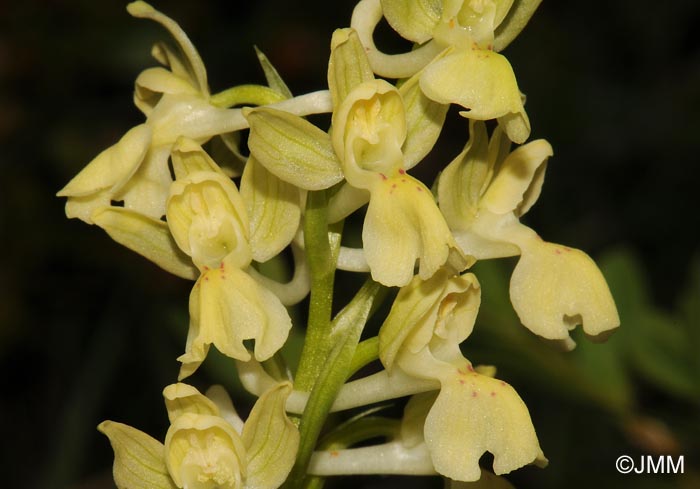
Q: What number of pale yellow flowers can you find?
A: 7